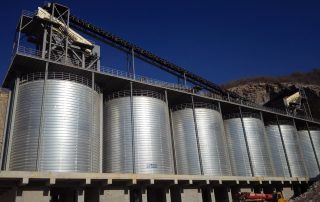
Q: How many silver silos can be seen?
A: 6